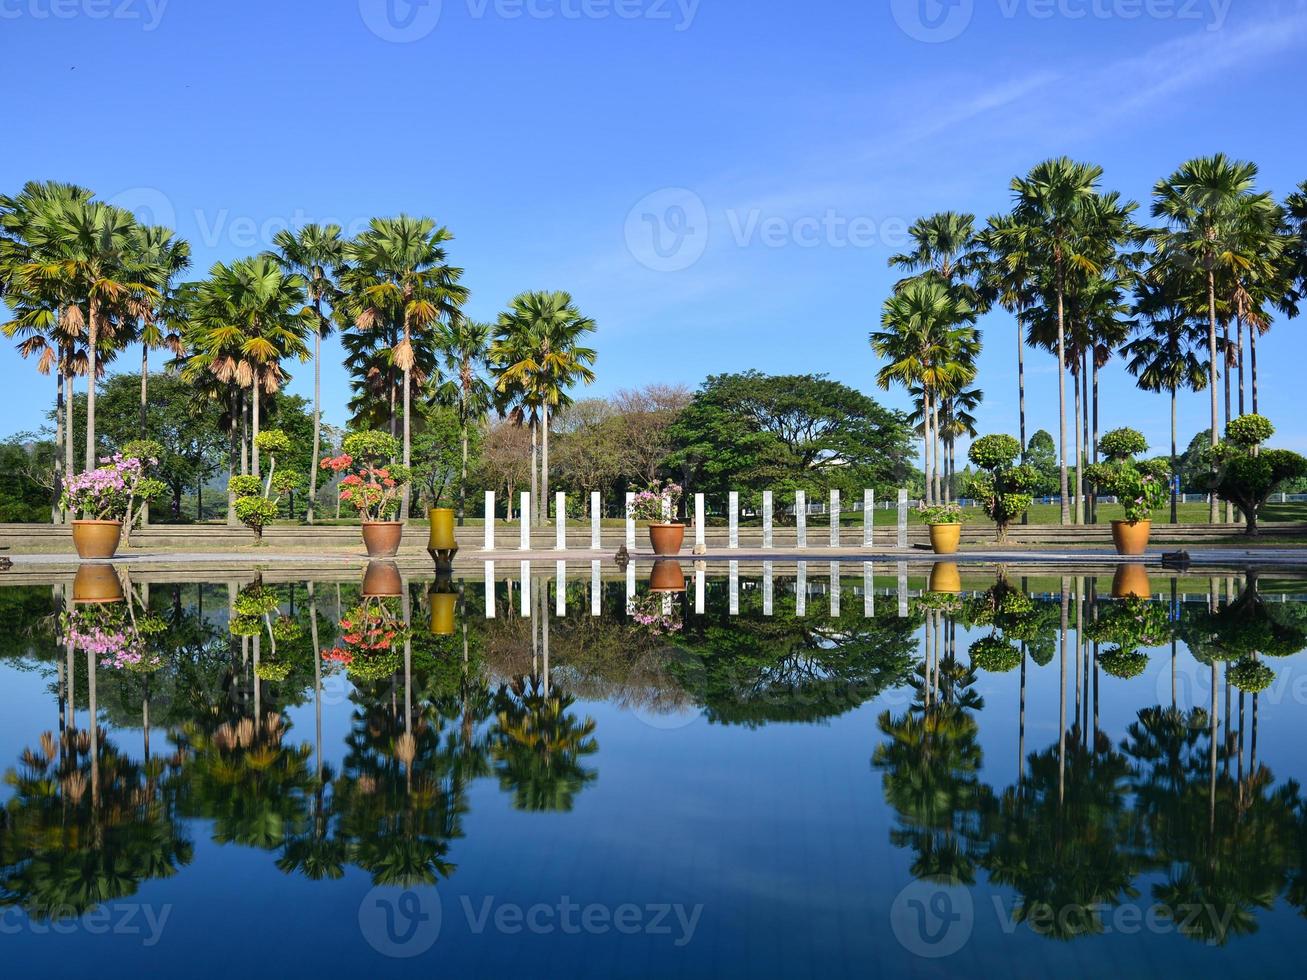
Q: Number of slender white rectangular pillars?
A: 13